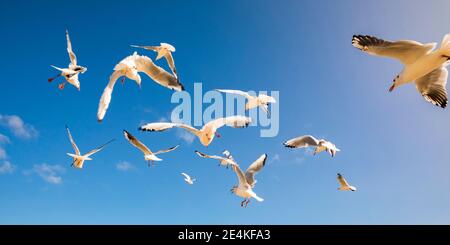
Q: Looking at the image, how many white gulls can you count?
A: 13